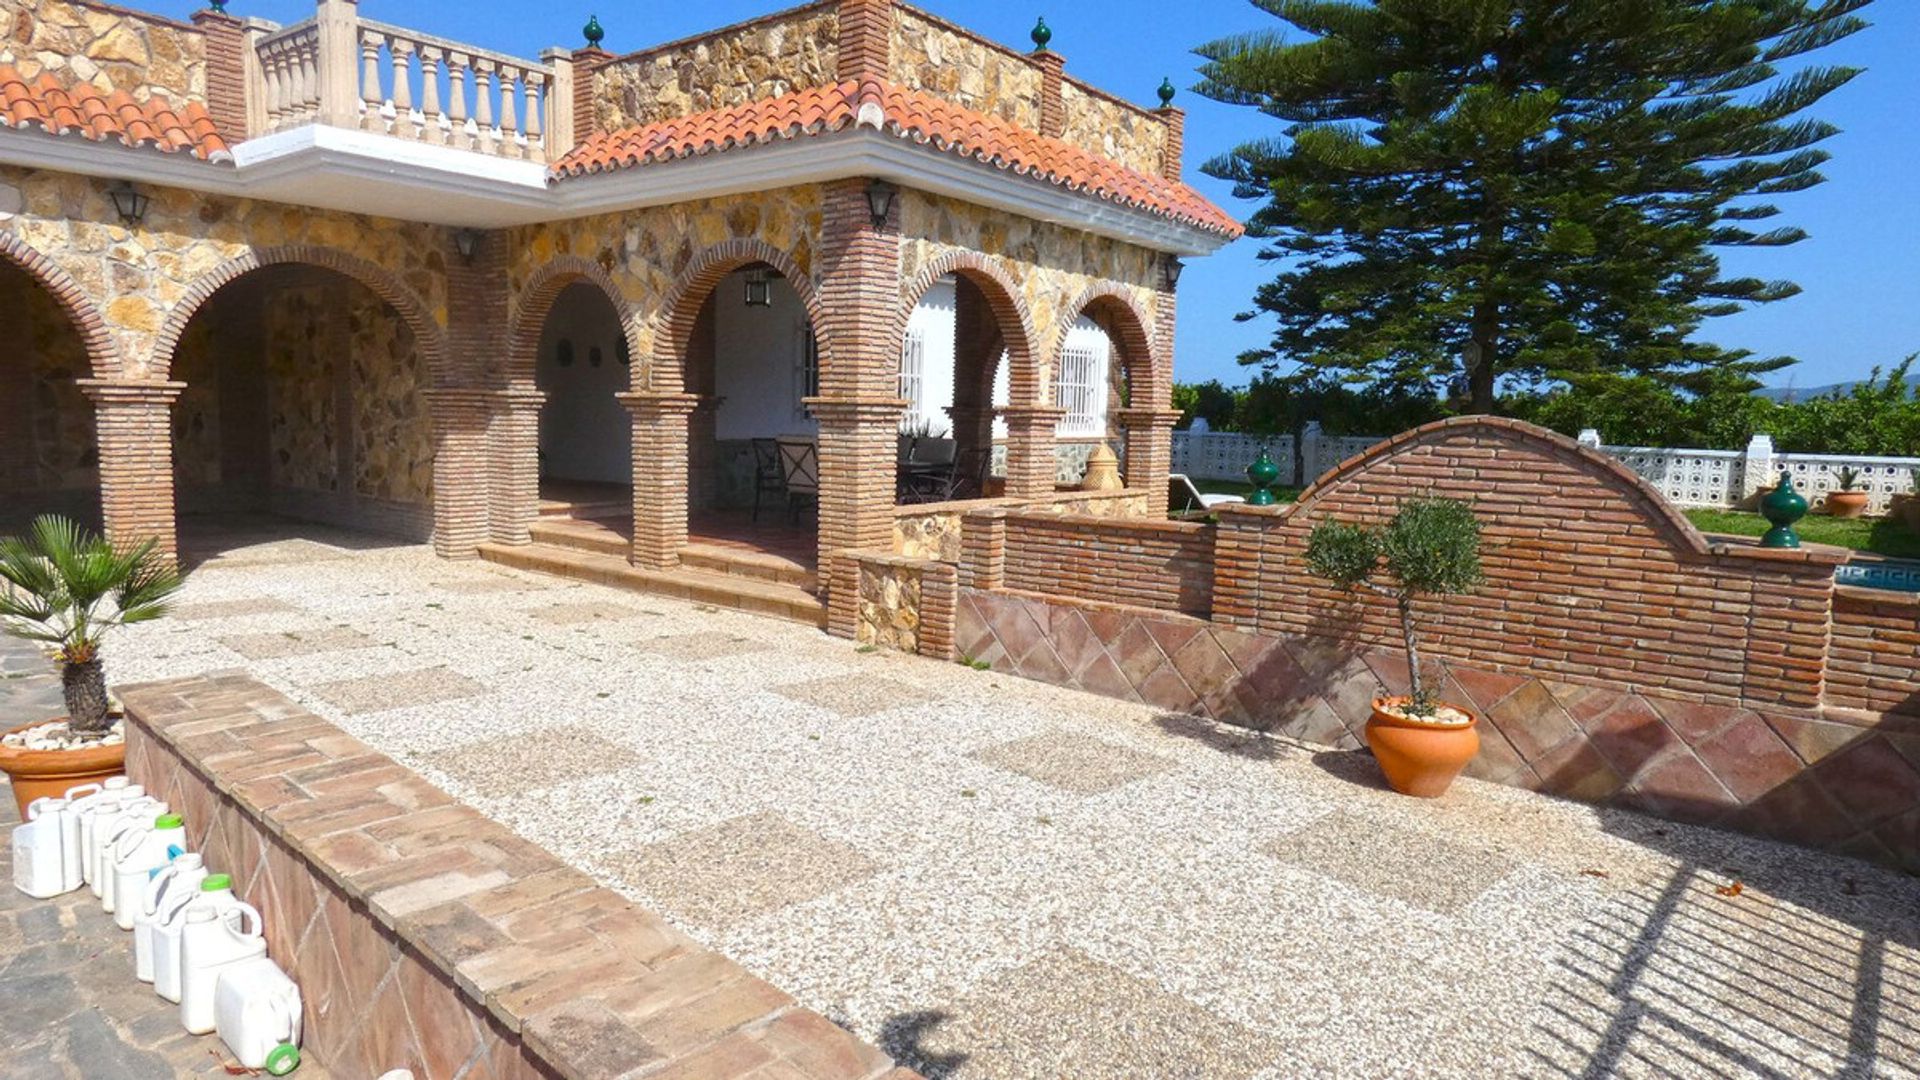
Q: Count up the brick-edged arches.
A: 6